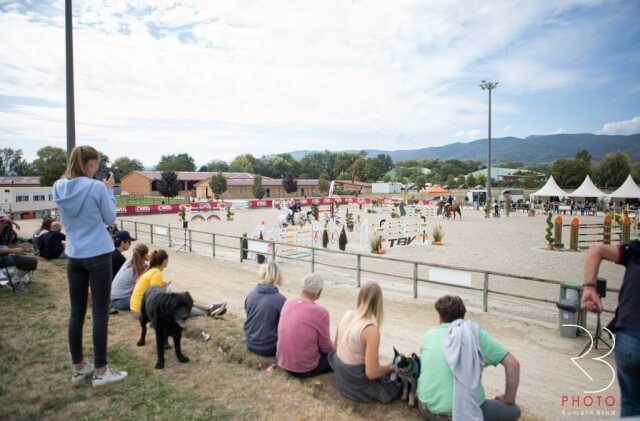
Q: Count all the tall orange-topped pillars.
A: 4